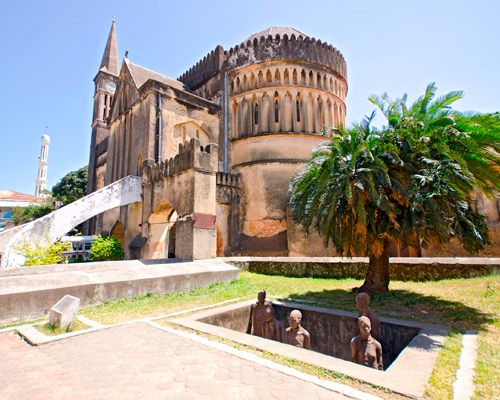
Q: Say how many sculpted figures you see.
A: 5